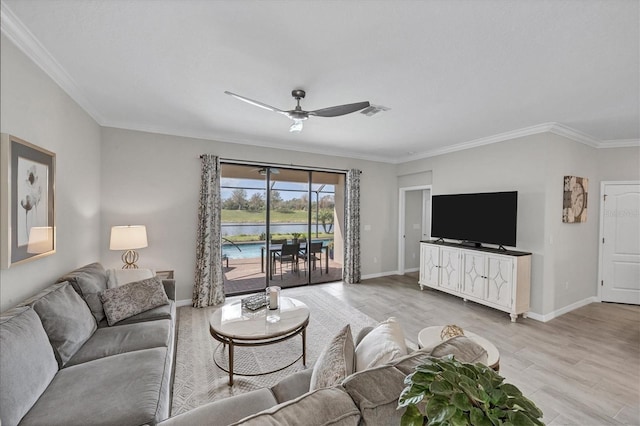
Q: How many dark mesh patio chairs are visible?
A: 4